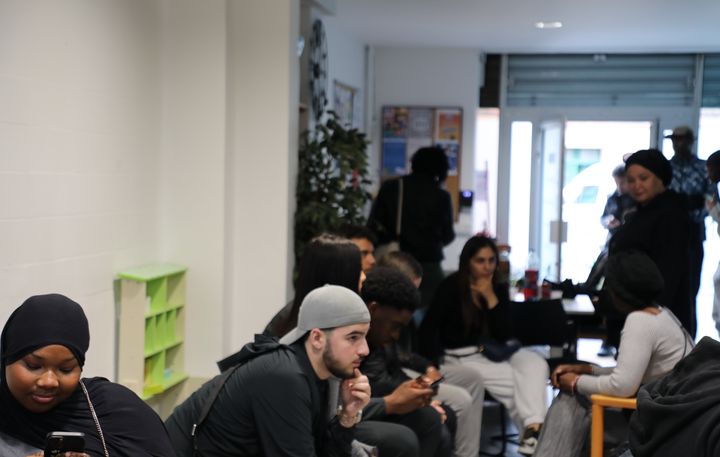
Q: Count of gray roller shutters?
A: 2